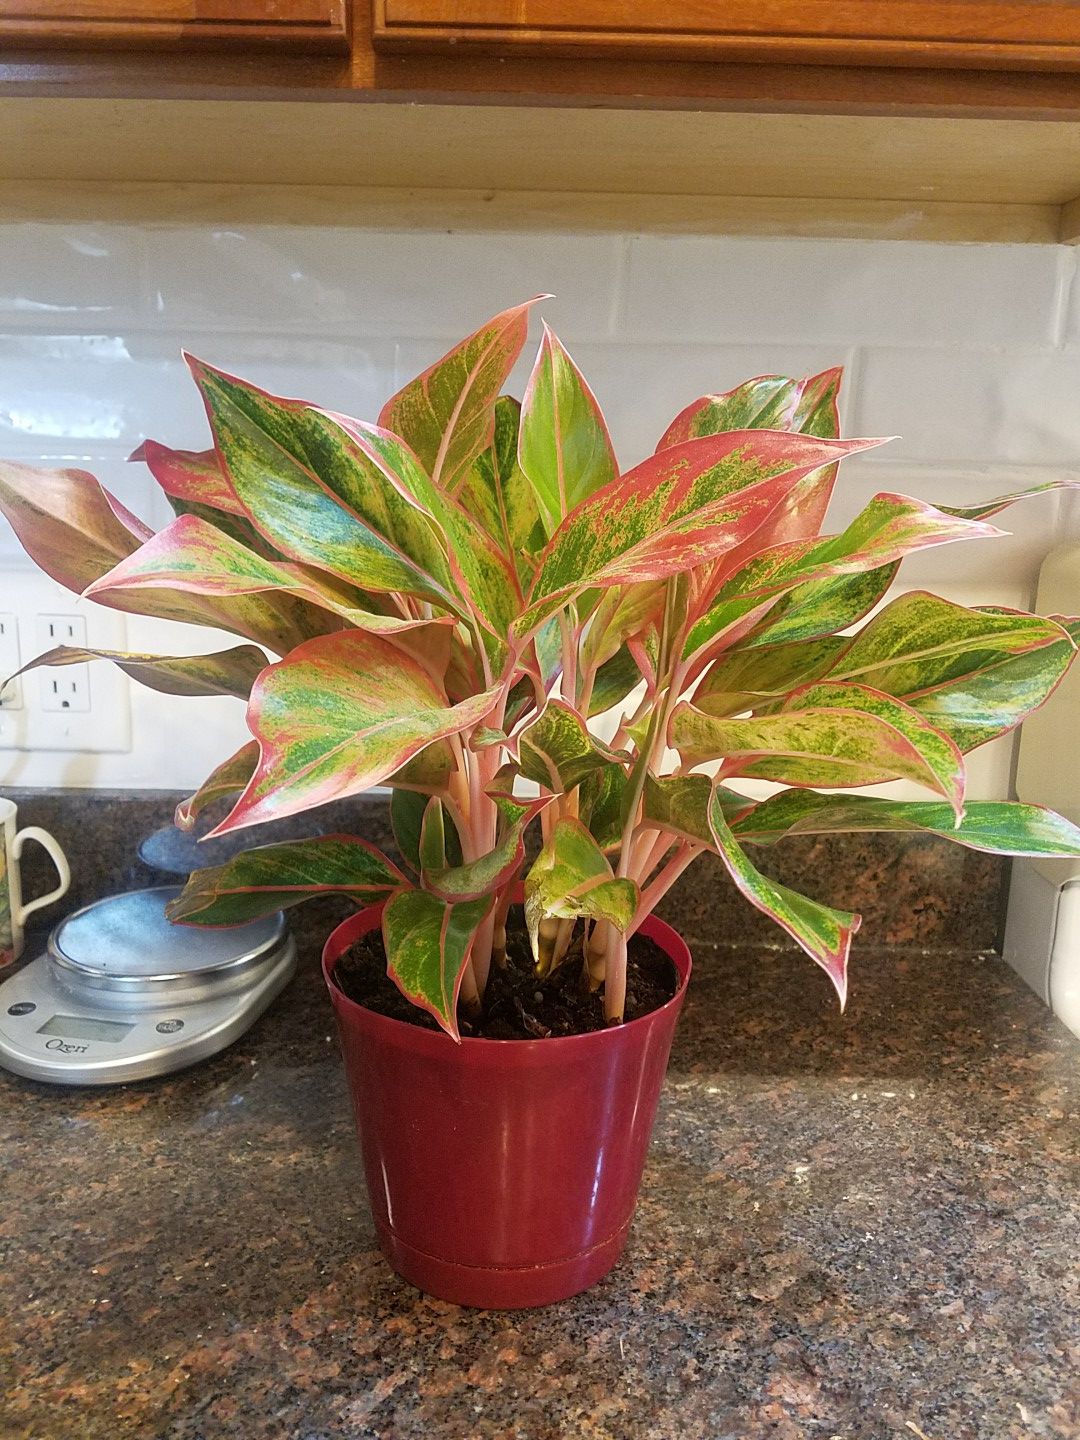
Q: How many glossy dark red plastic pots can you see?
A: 1